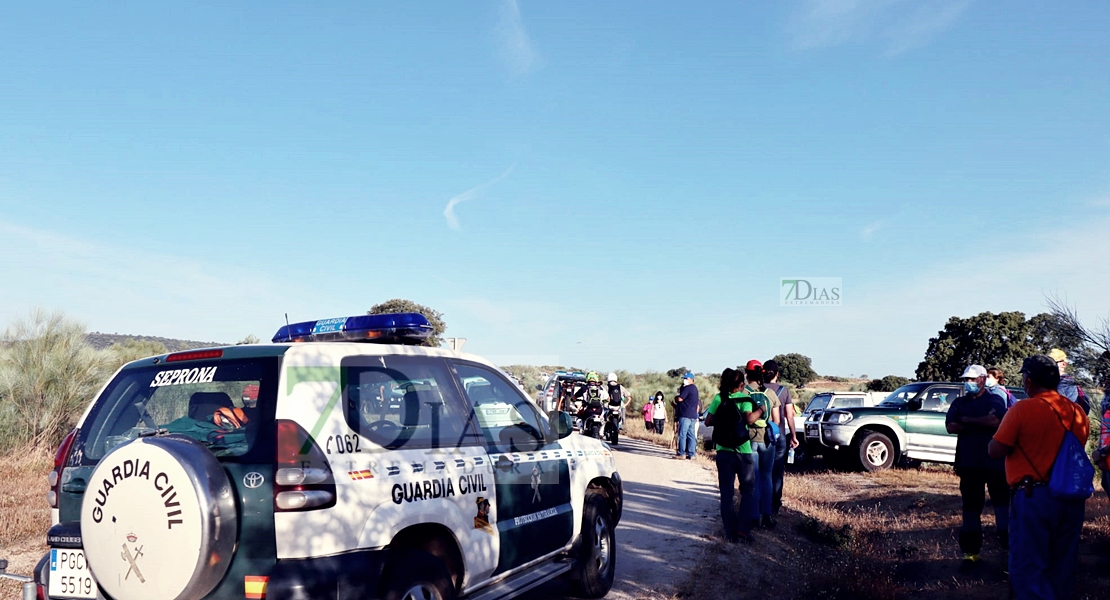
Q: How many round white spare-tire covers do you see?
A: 1